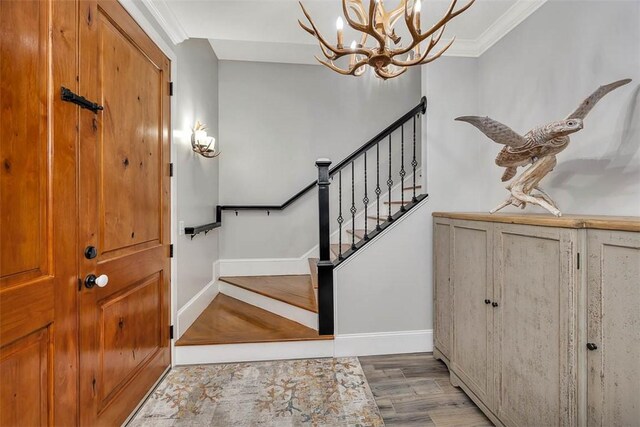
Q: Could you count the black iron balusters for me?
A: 7